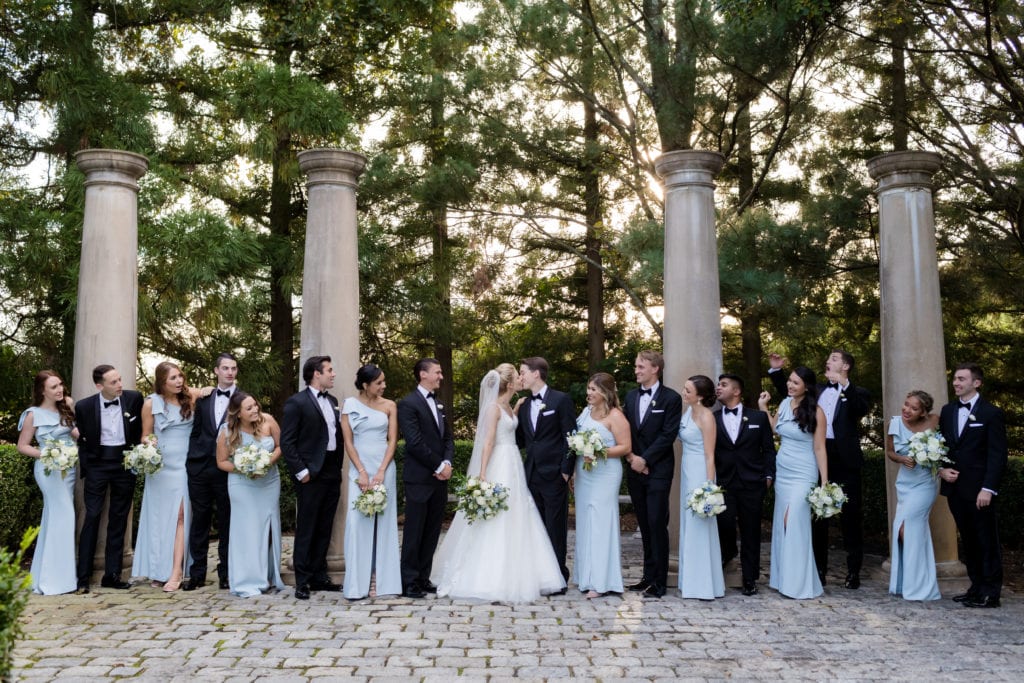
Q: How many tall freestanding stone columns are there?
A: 4